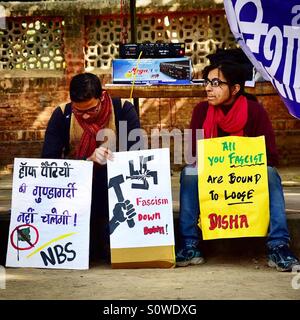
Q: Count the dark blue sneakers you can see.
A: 2